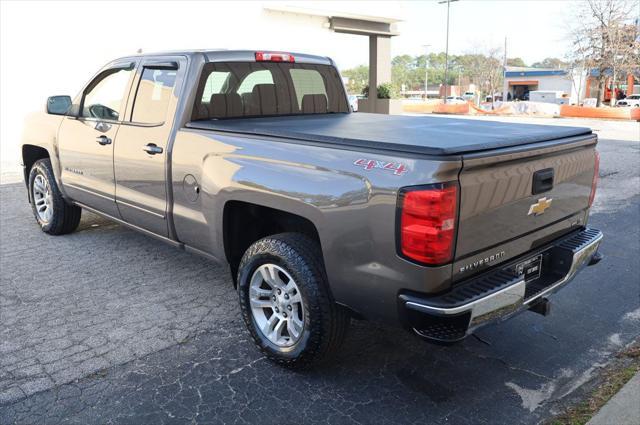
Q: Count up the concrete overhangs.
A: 1